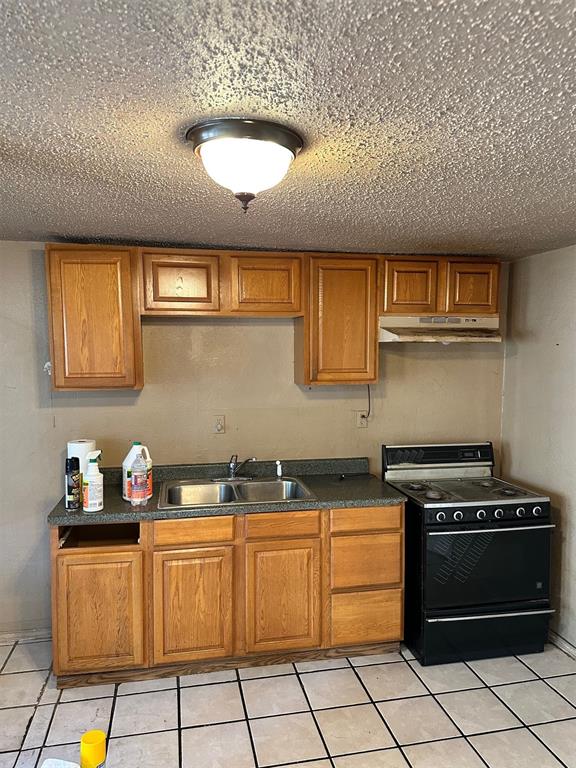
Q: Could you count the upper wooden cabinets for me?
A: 6